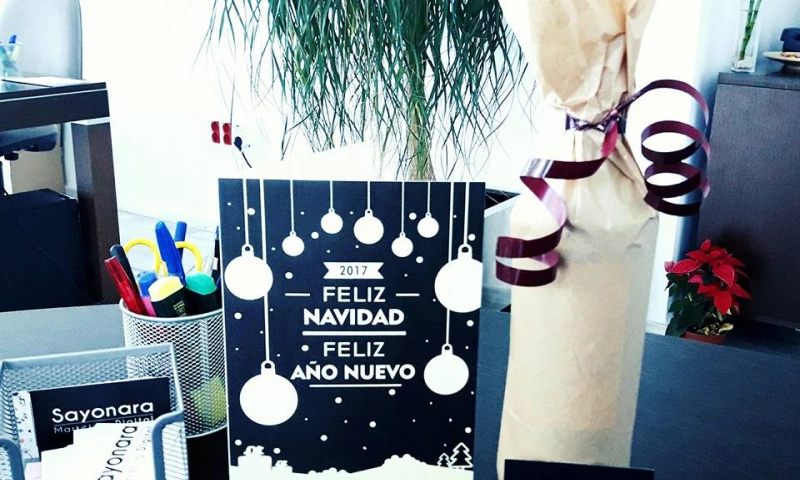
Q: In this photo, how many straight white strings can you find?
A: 9